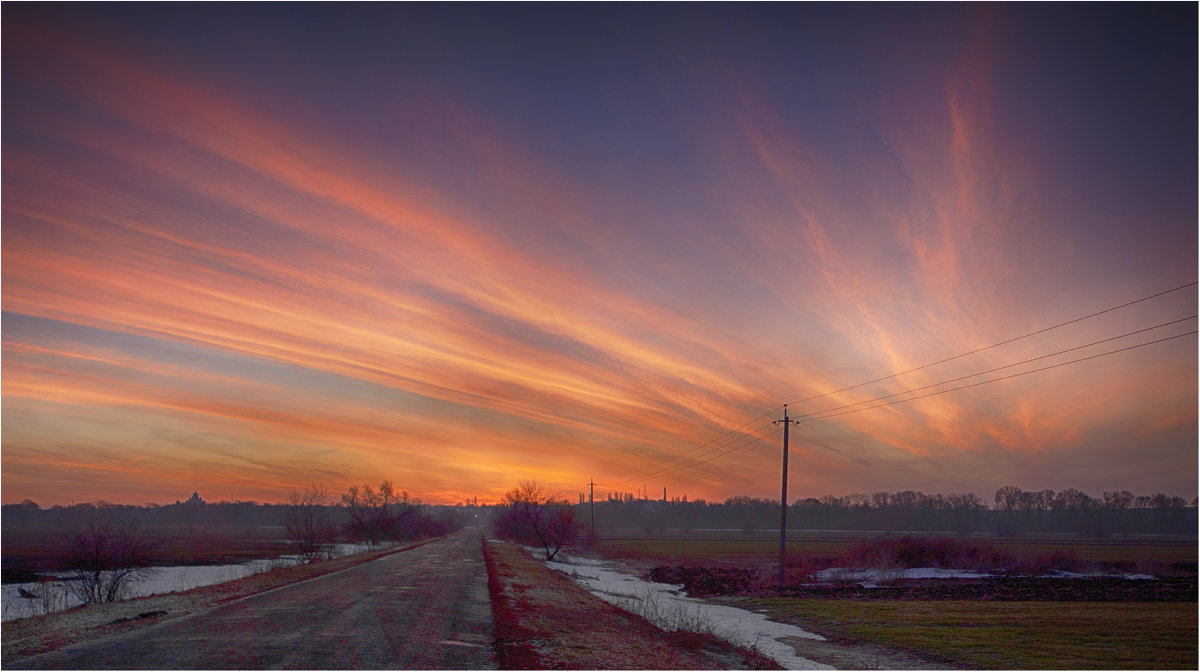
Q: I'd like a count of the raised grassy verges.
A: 2